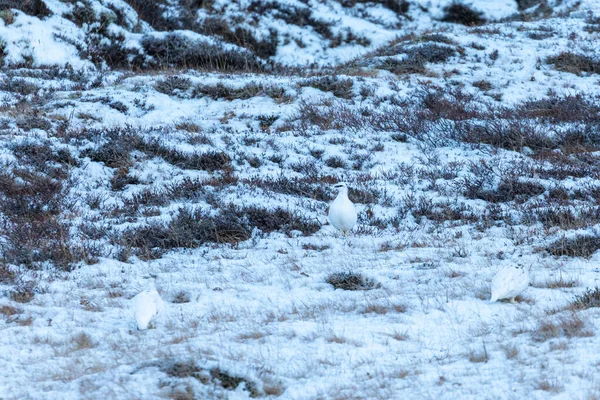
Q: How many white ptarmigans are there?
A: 3